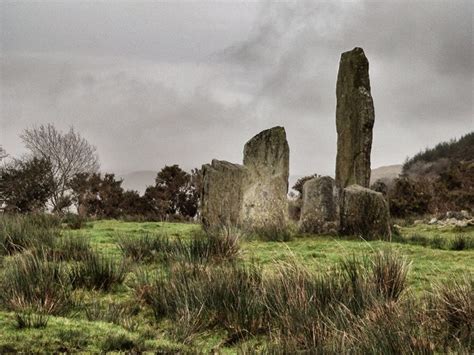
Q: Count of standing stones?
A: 5